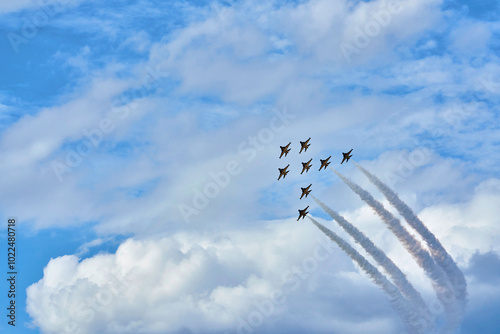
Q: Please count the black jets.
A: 8